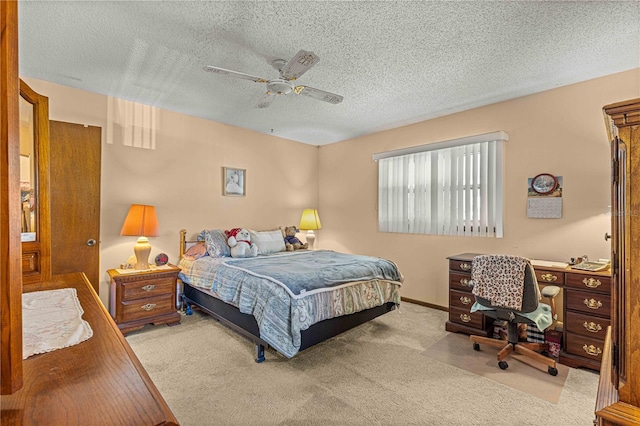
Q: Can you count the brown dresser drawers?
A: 11